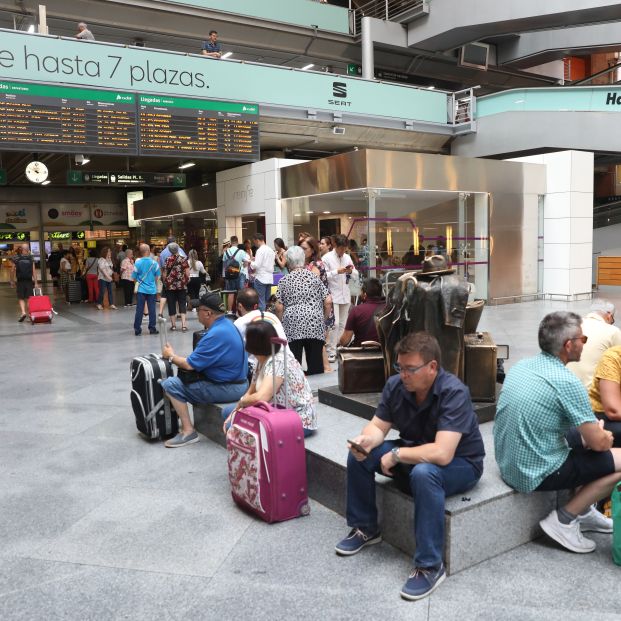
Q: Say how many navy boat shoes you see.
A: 2